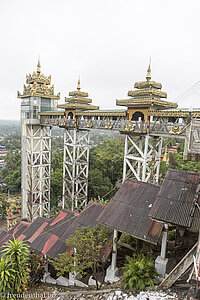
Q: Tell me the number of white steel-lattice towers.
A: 3